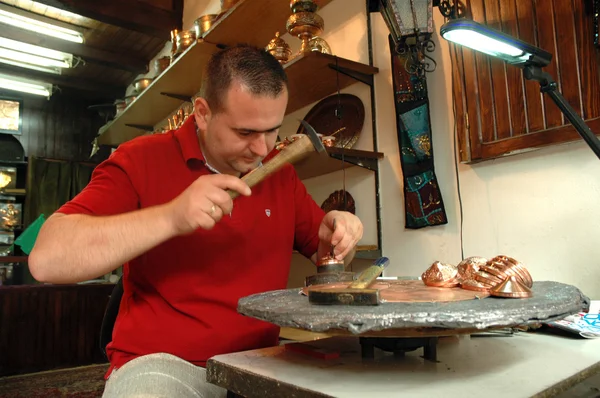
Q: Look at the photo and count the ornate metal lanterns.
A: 1